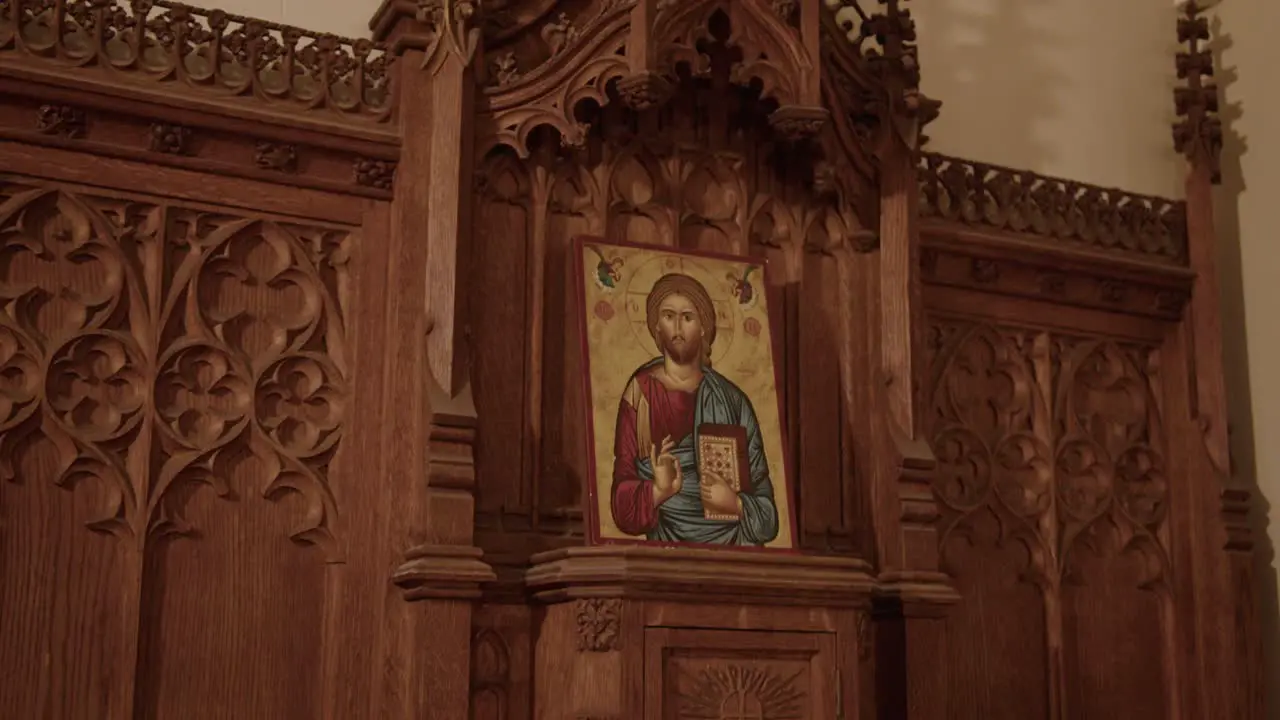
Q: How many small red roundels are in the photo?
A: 2